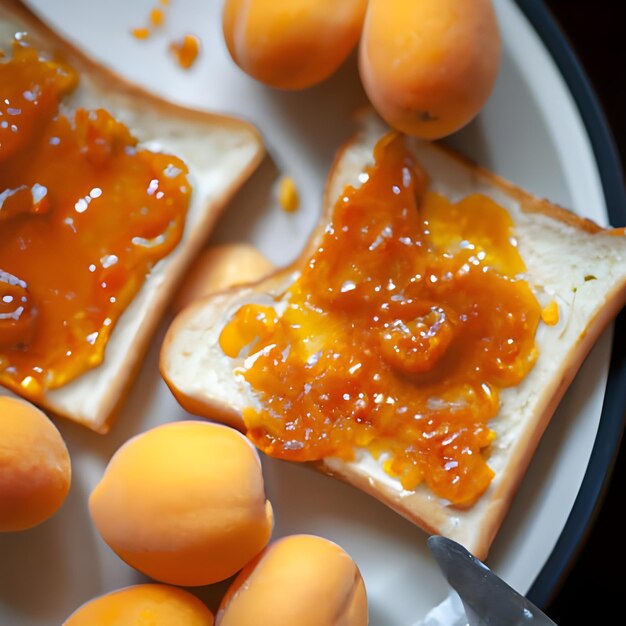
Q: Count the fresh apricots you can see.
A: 7